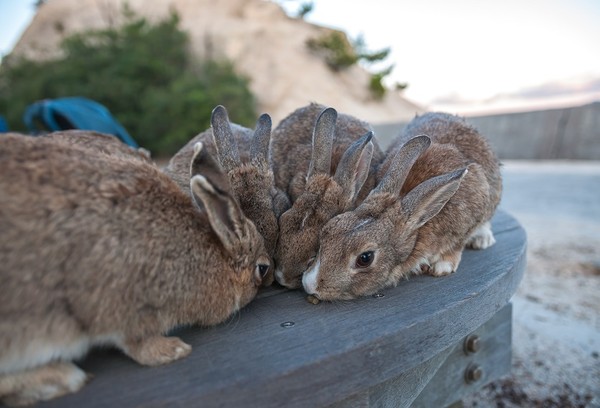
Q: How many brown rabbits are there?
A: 4